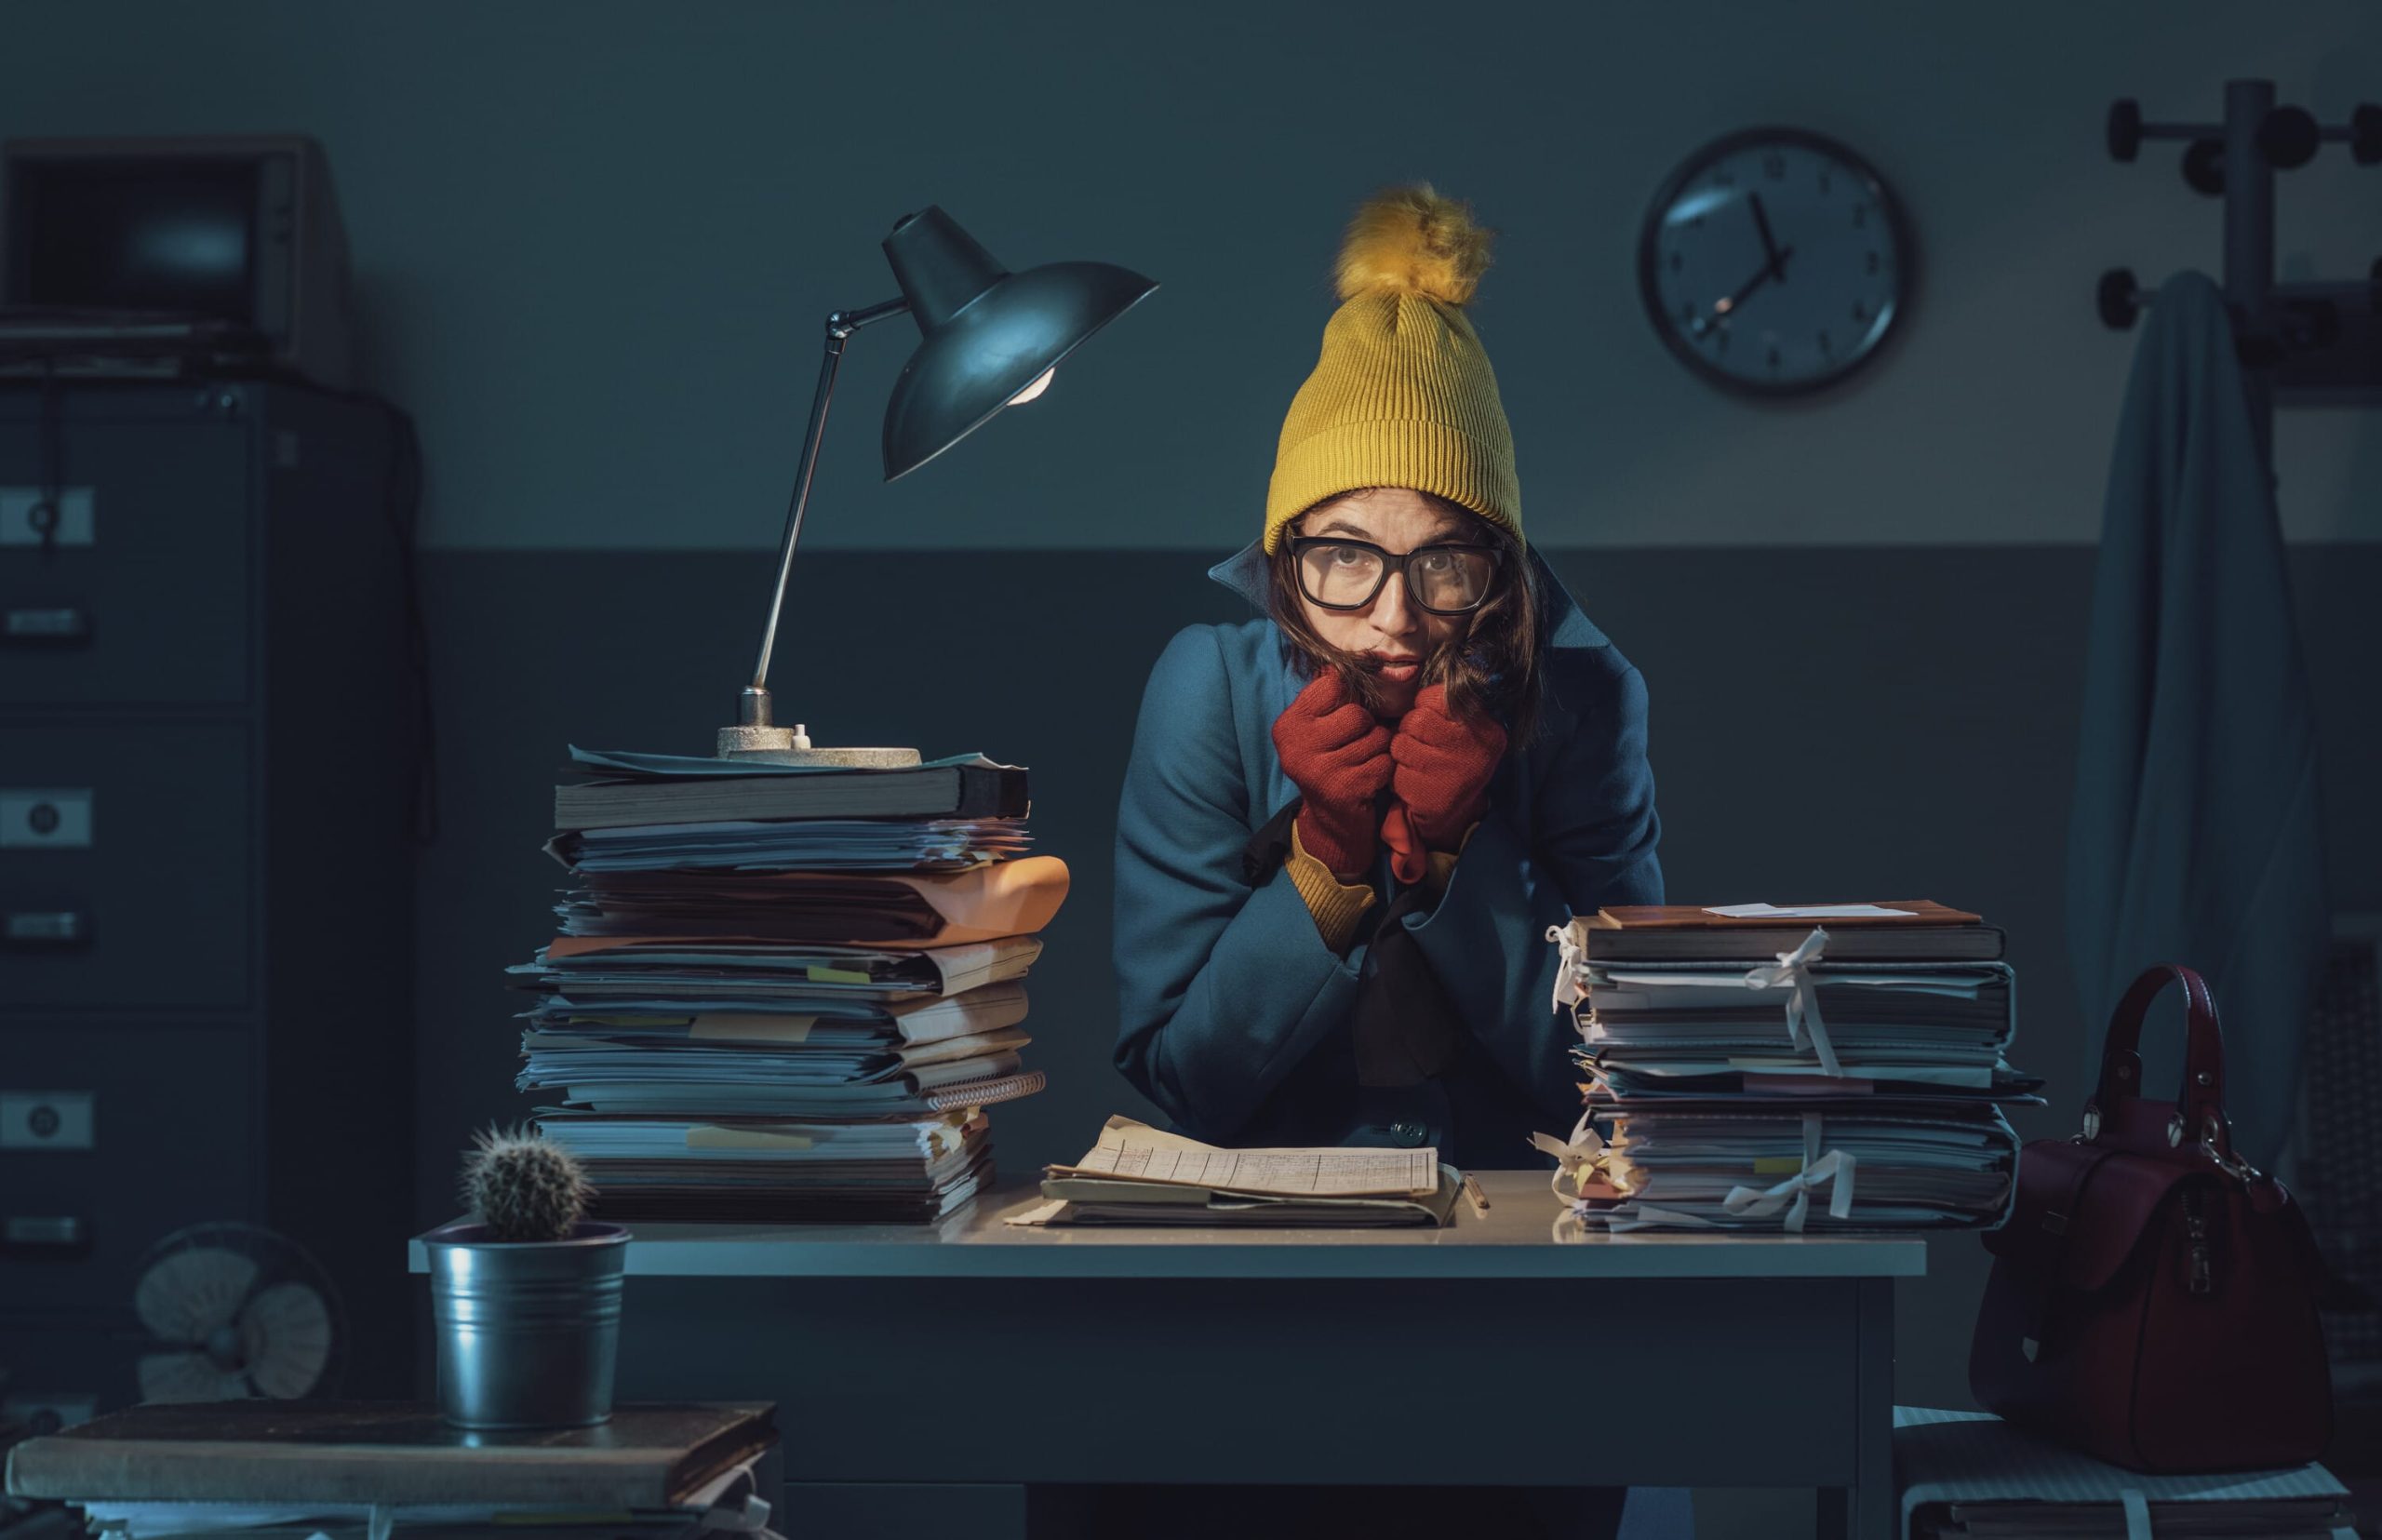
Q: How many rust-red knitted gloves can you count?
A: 2